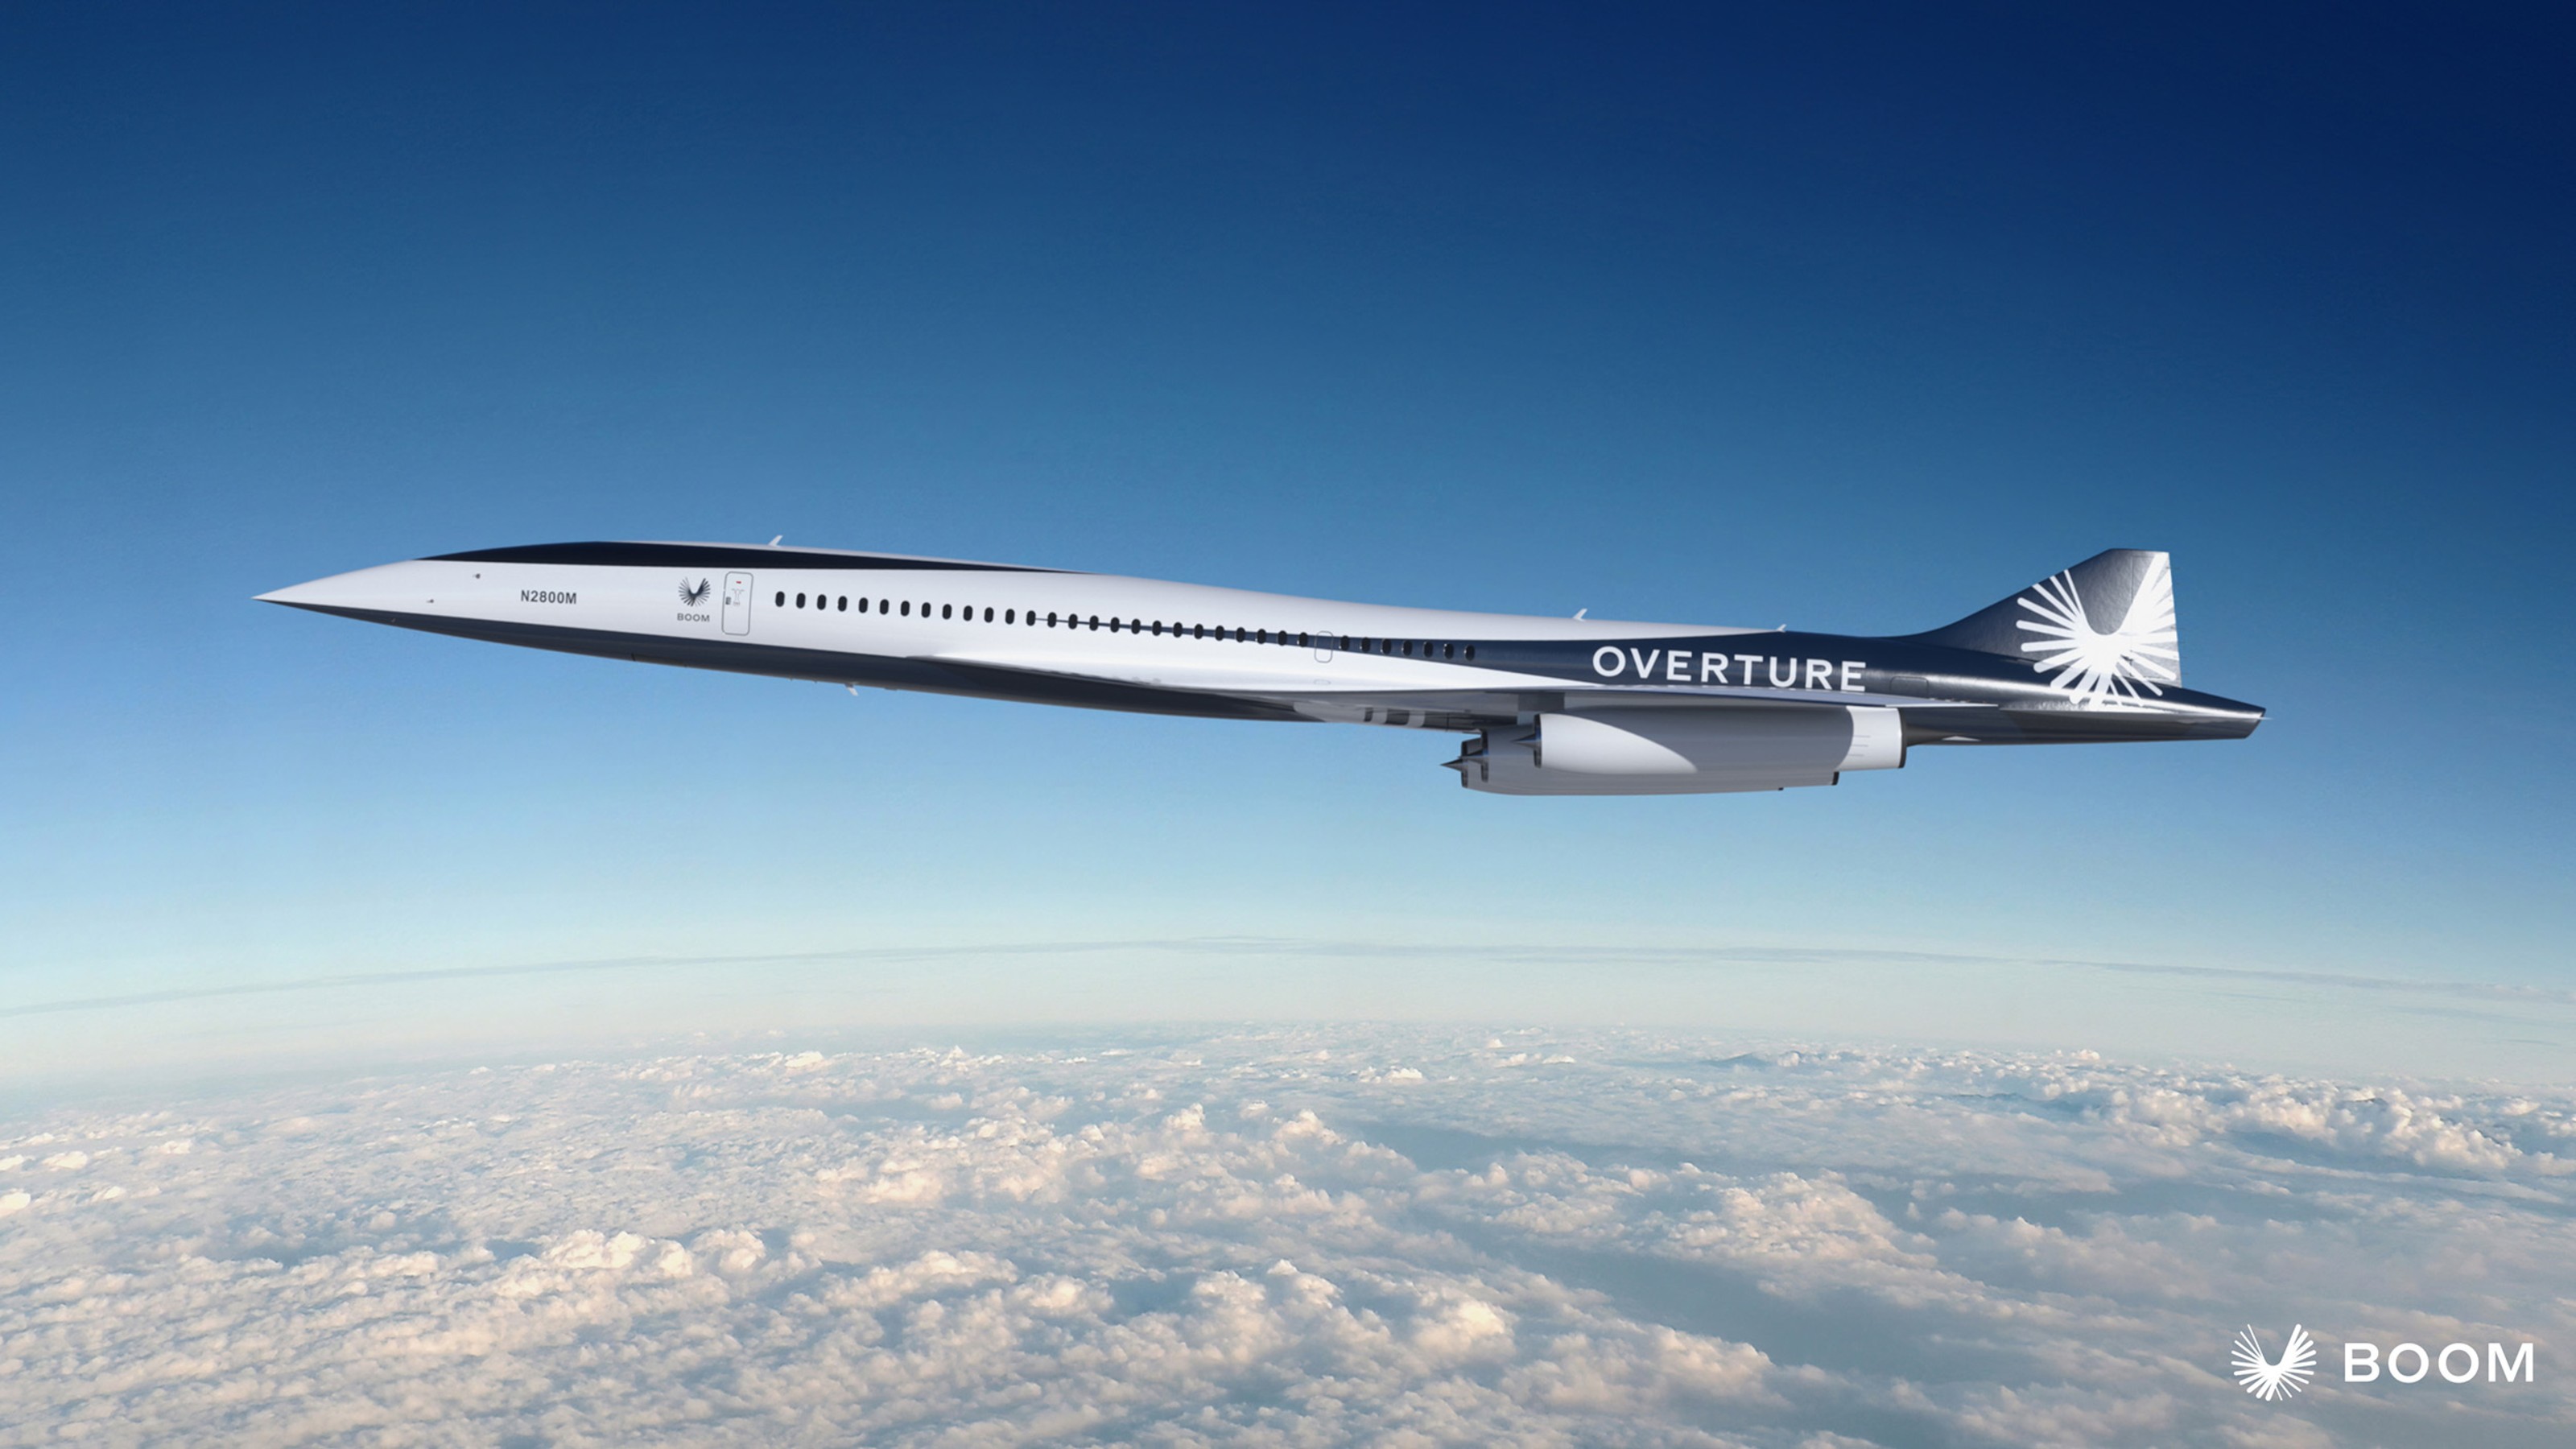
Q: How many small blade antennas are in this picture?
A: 4